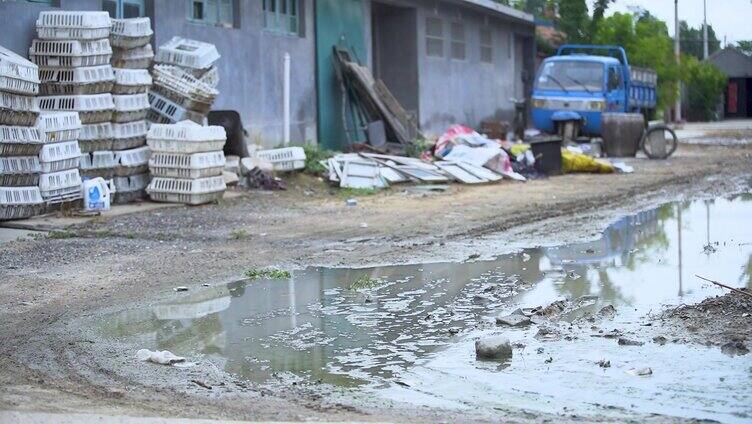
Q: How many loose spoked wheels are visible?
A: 1